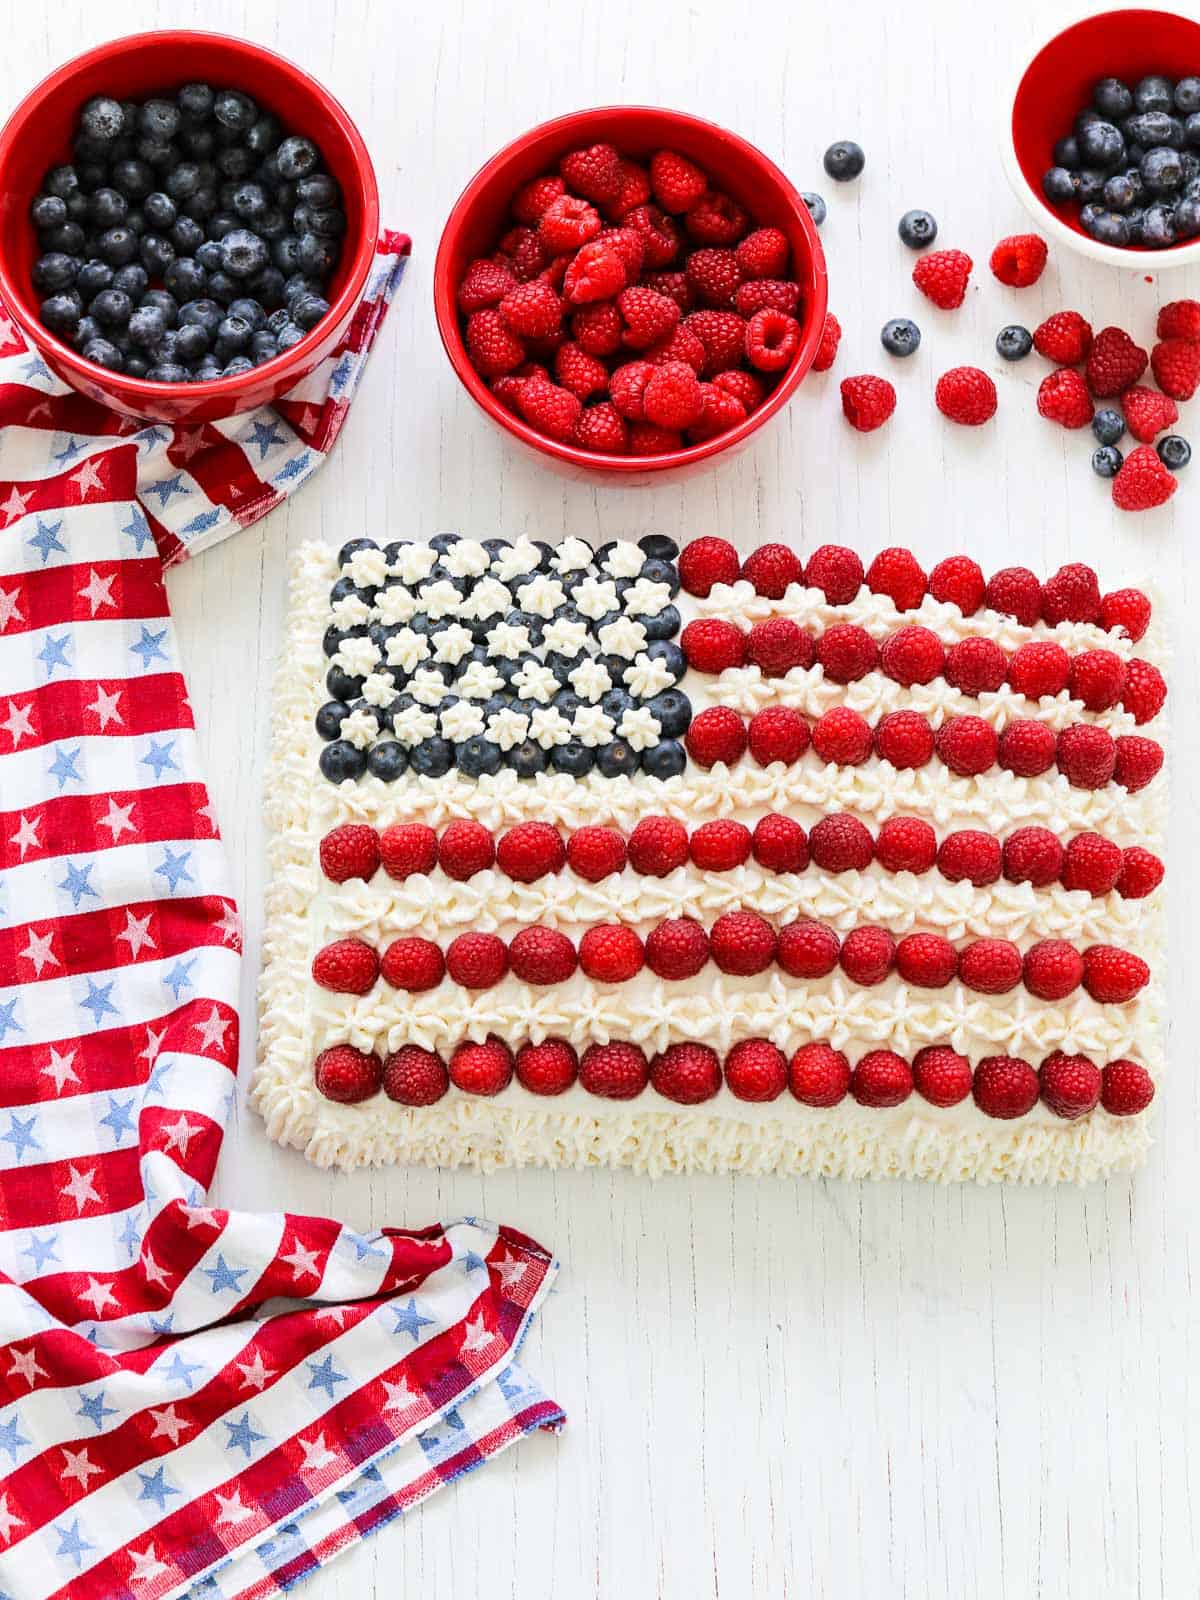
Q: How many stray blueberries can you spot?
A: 8